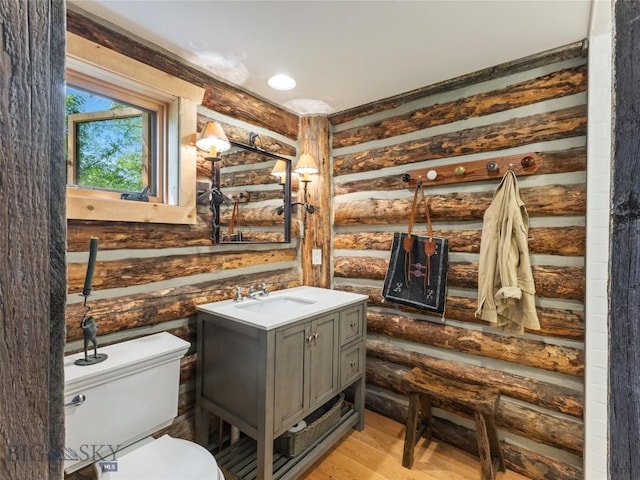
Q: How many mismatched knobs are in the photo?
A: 5